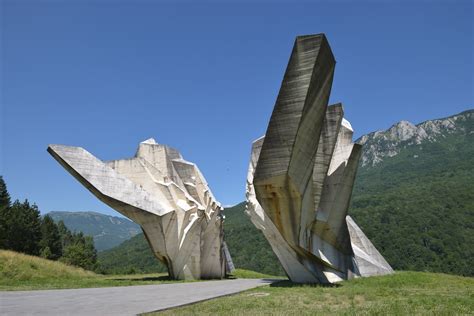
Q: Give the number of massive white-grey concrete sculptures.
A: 2